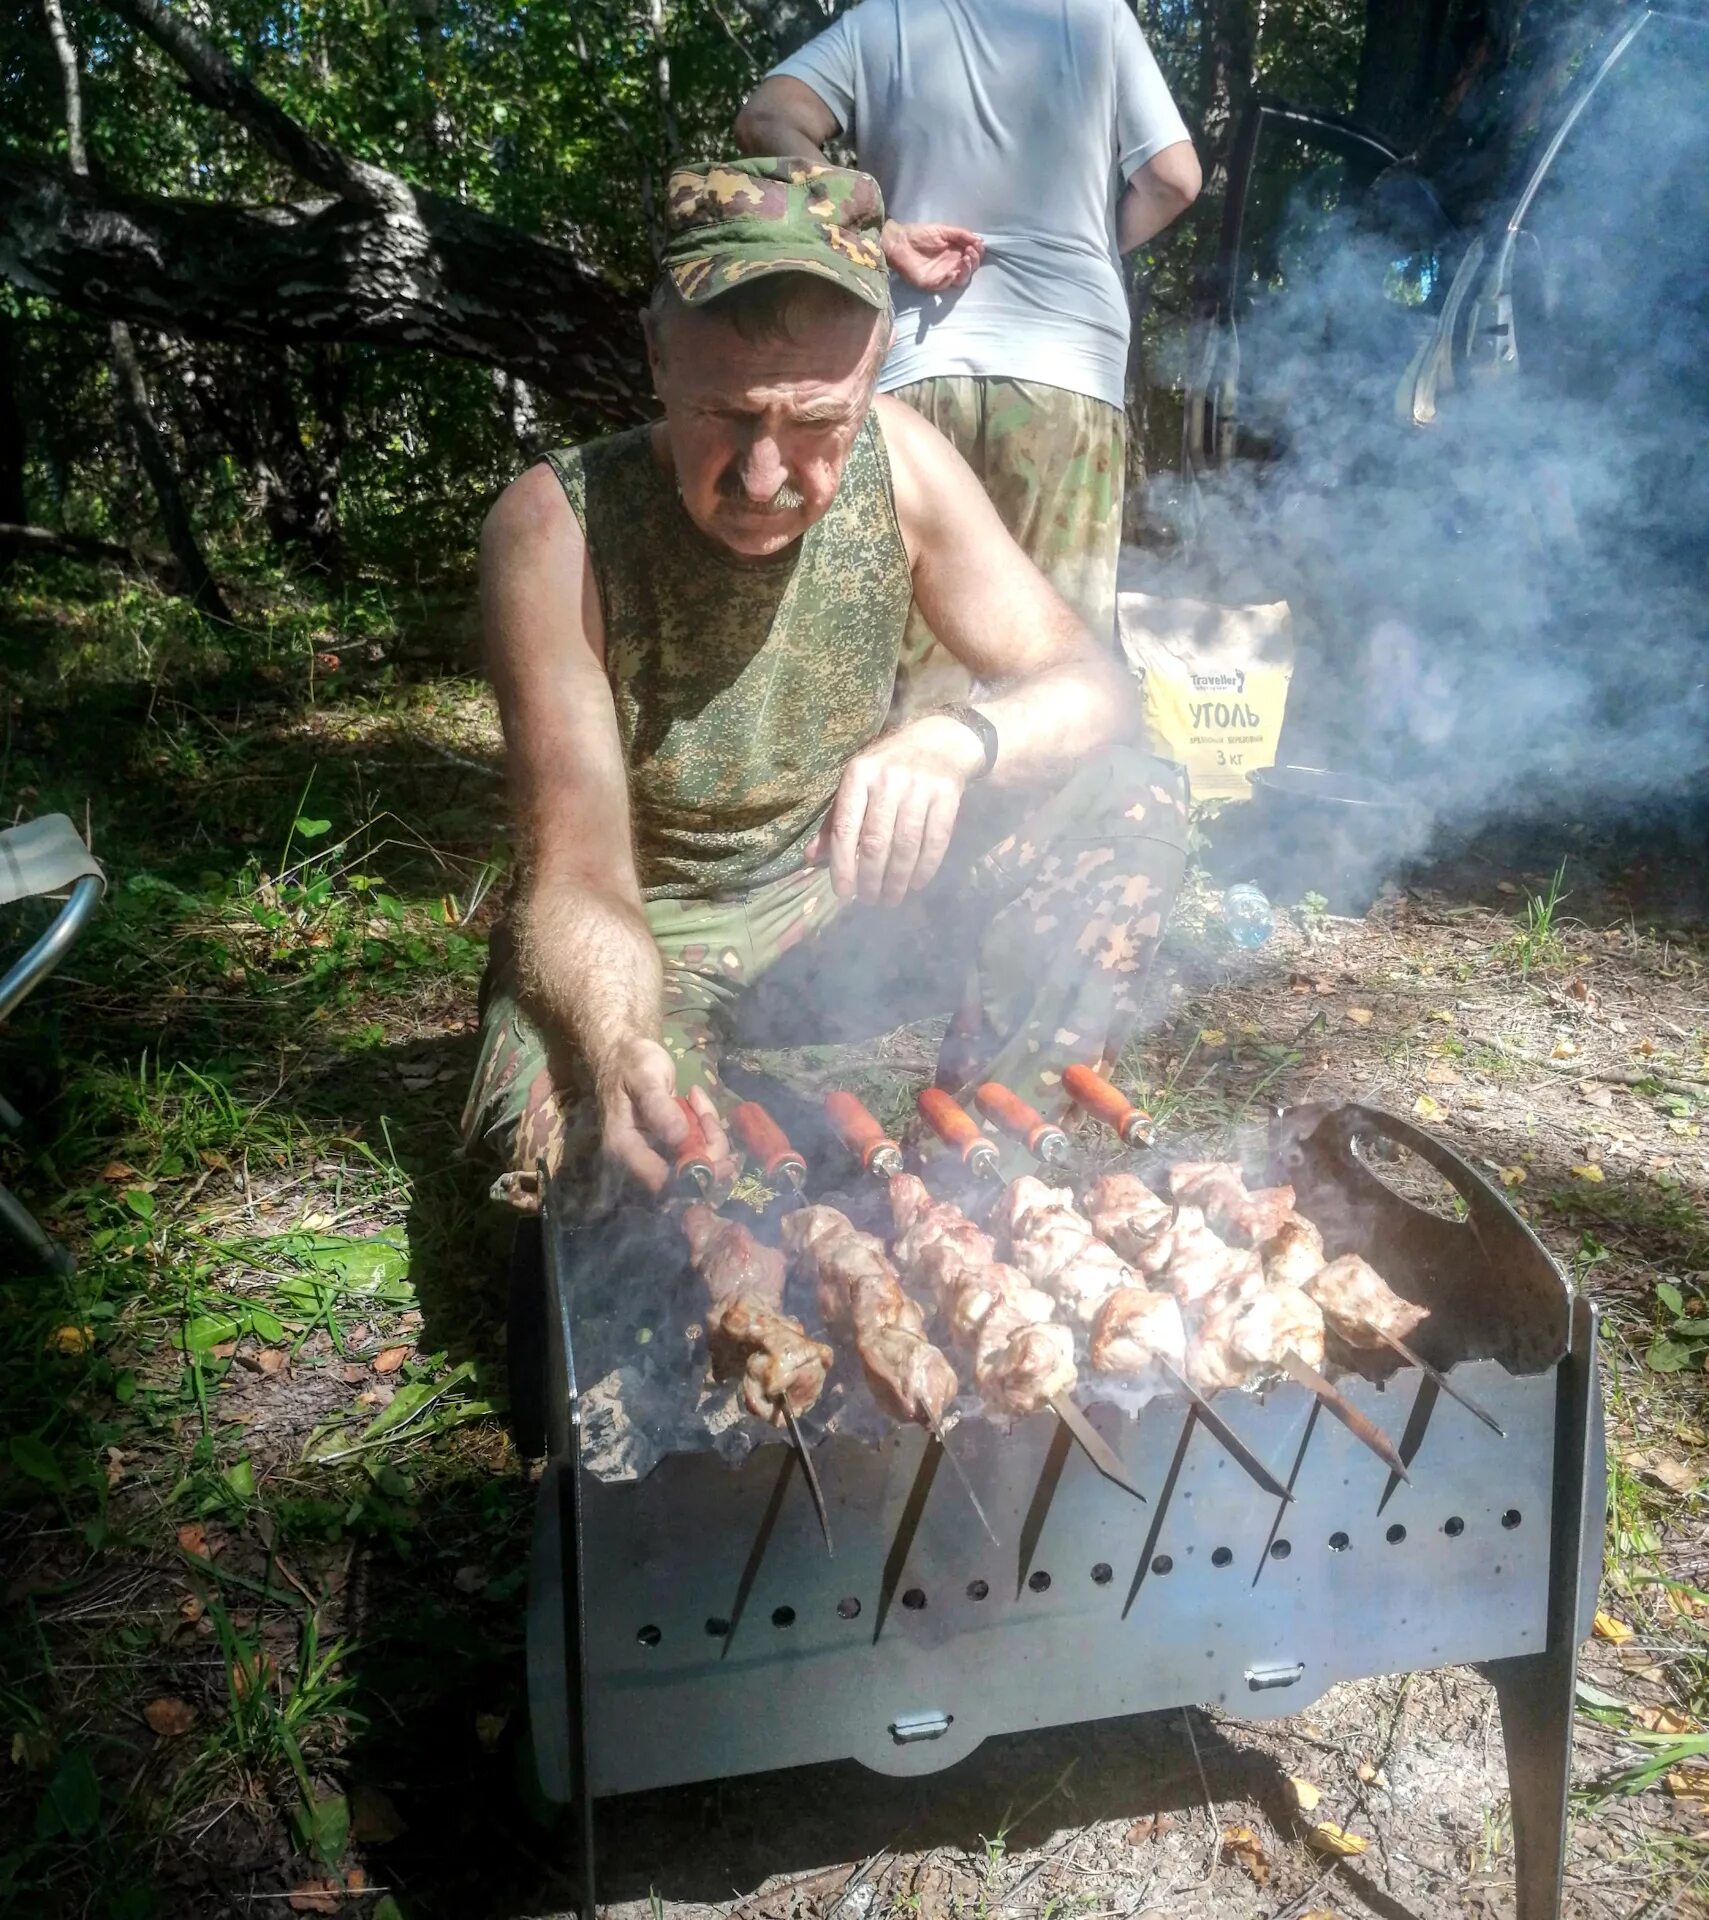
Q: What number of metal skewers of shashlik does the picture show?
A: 6